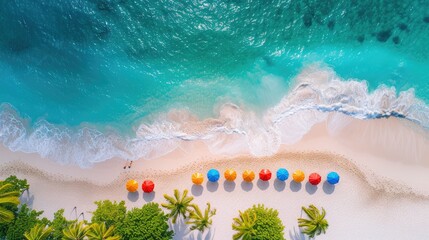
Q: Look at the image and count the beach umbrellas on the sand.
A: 11